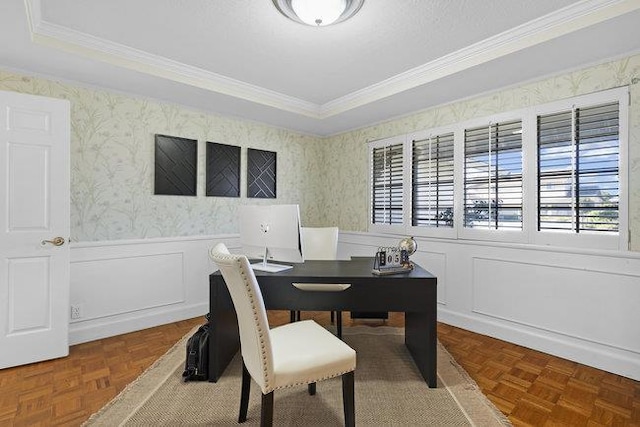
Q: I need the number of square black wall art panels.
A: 3